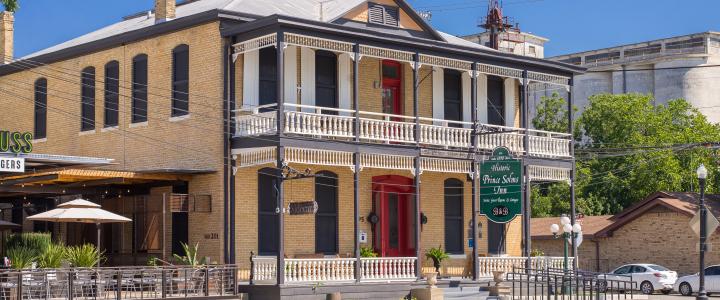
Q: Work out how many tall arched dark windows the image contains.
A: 13